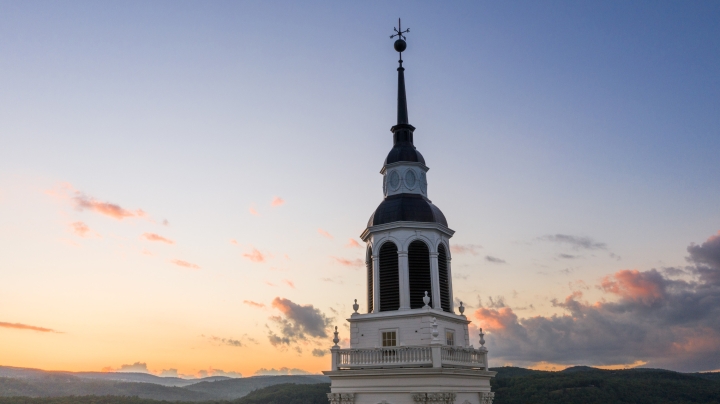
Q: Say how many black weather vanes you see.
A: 1